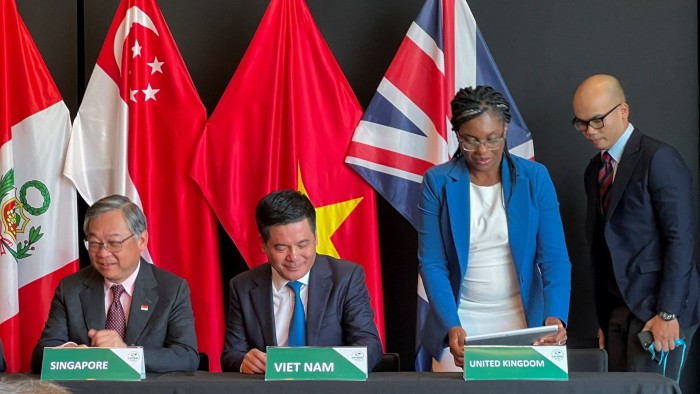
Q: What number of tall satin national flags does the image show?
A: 4